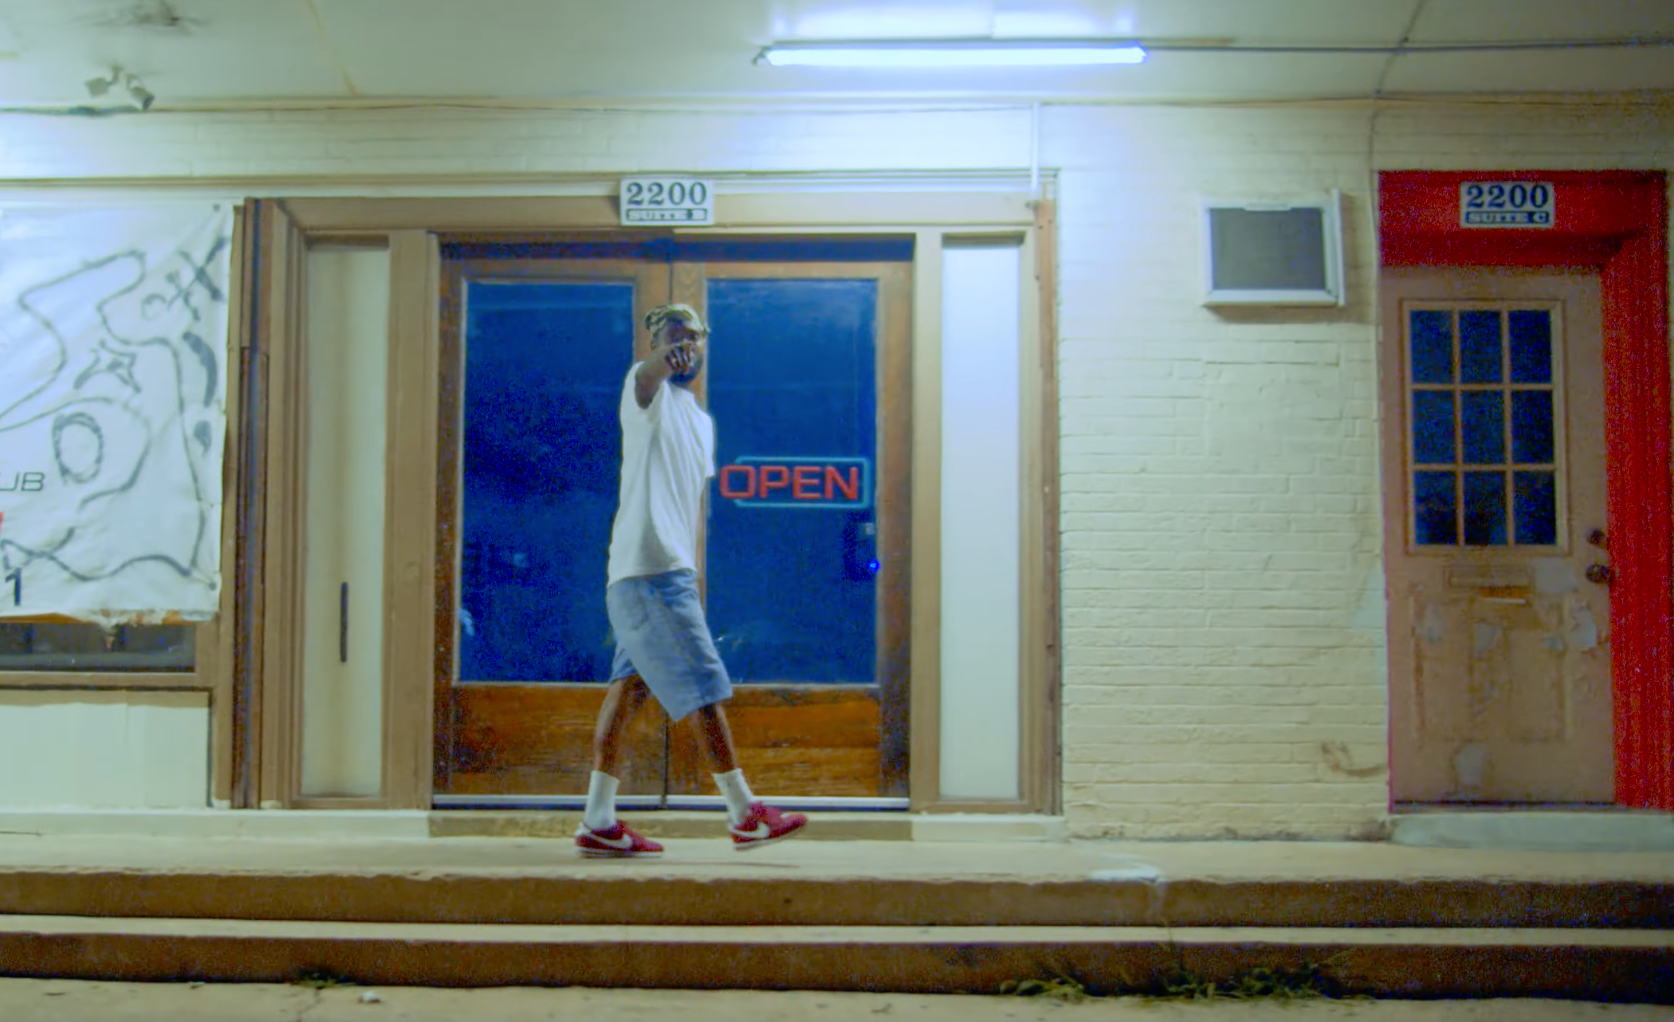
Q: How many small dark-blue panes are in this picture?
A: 9